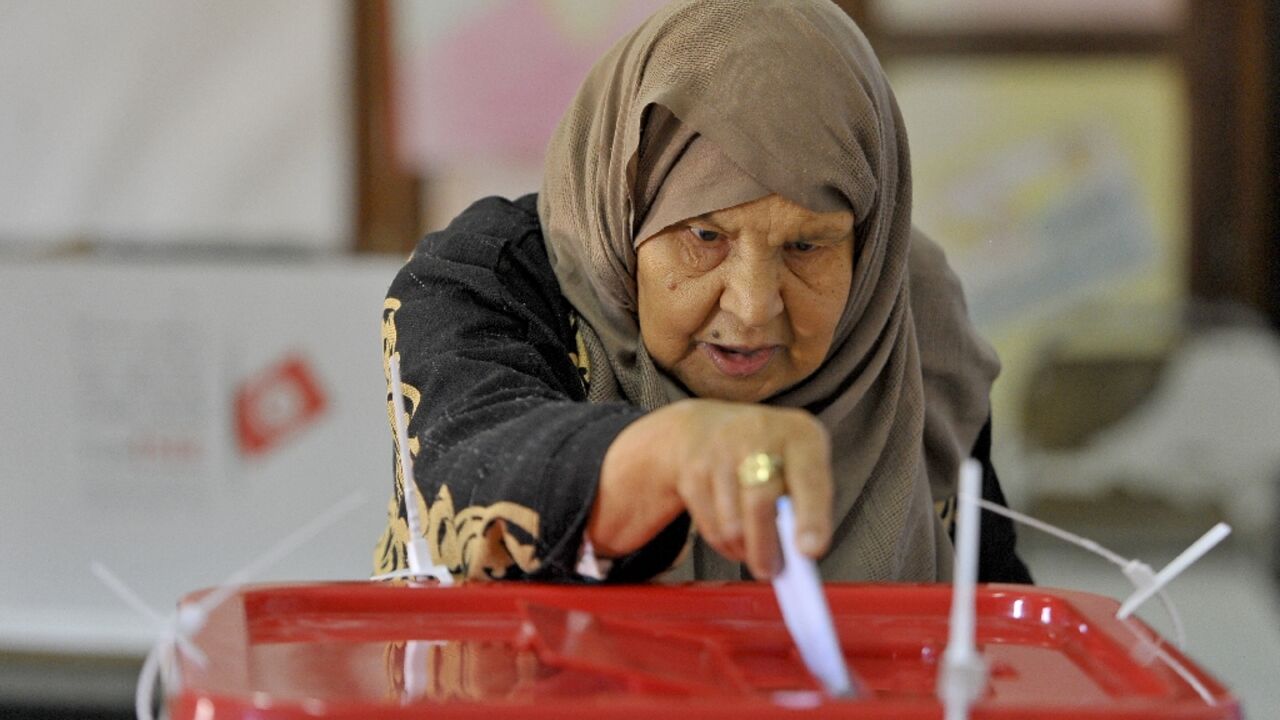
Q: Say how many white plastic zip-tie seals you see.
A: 4